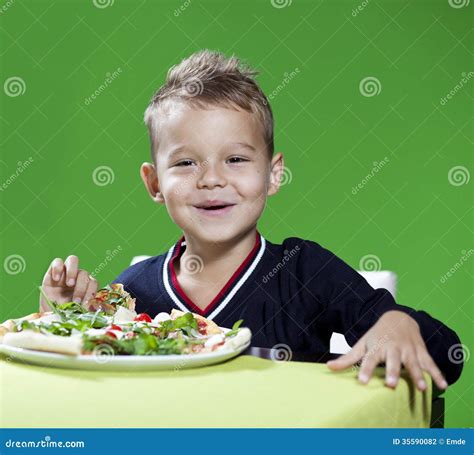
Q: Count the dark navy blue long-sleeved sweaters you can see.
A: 1